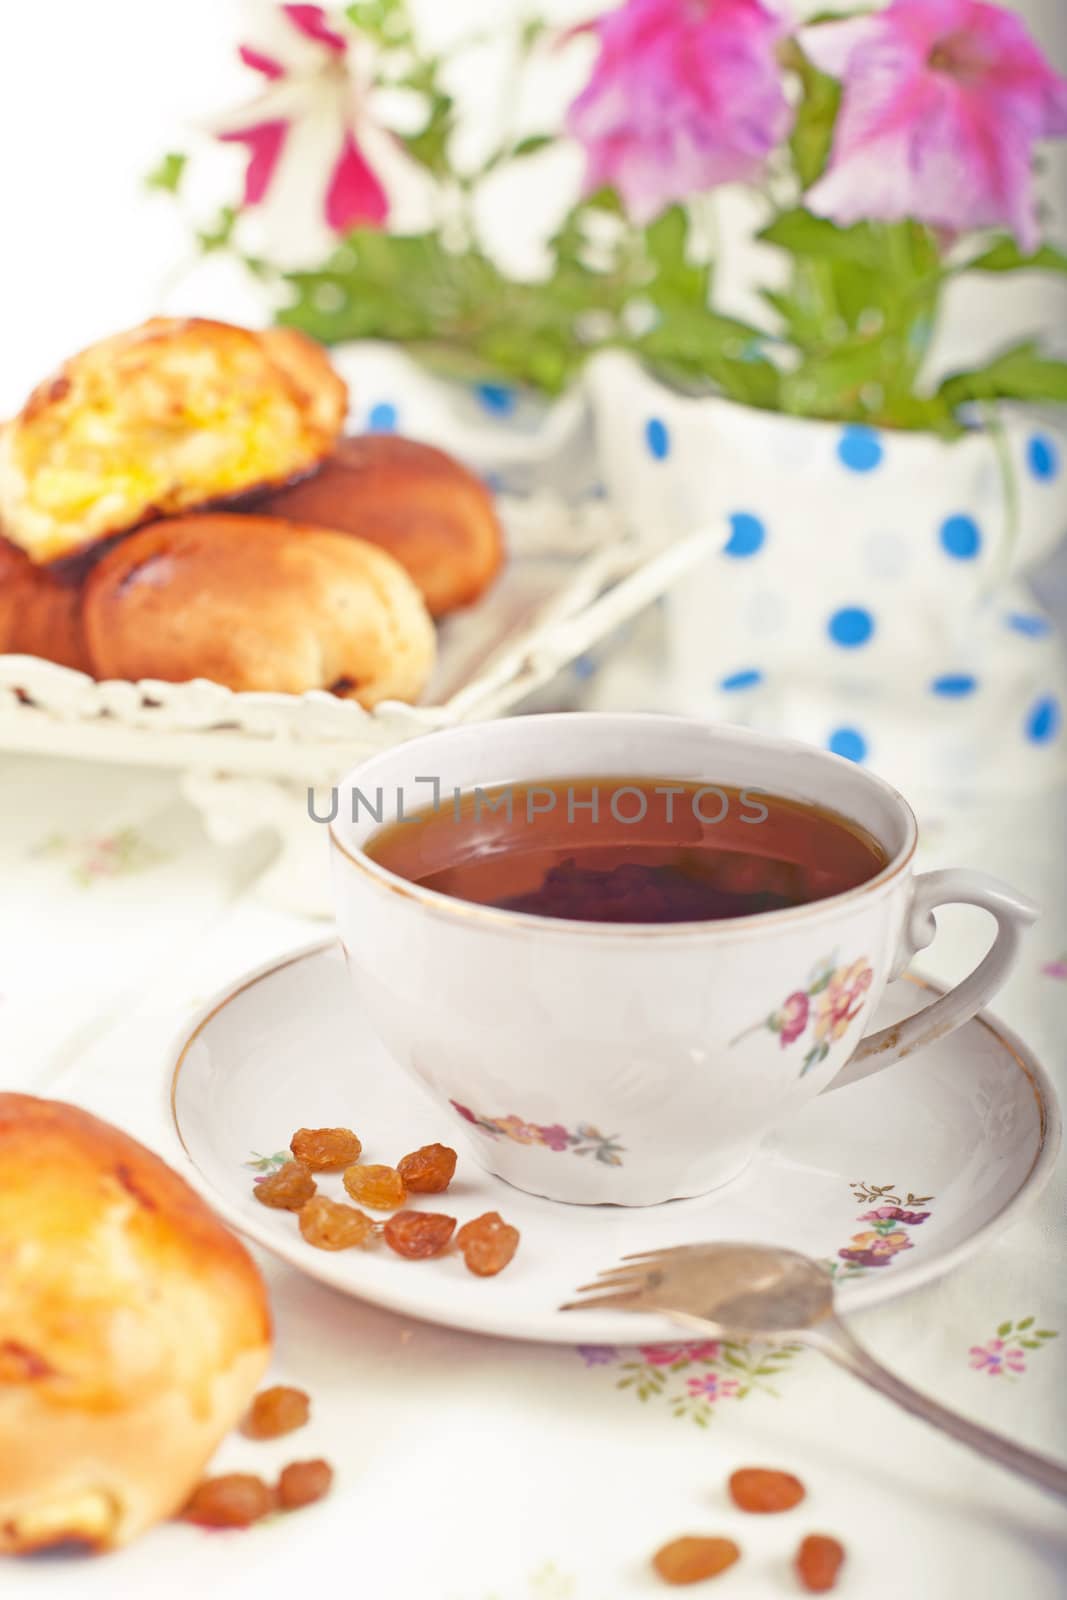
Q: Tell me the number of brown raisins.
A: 13